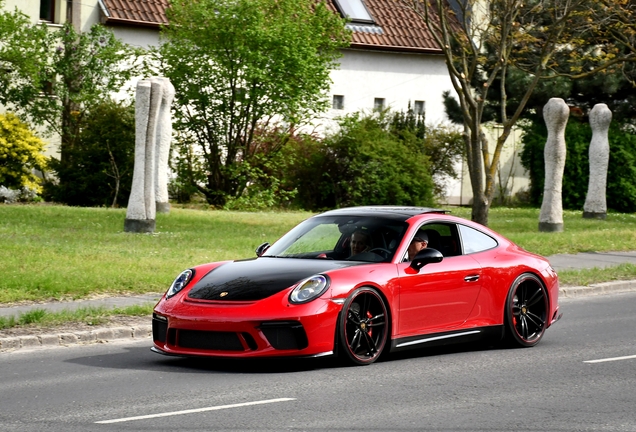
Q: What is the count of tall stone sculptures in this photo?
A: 4